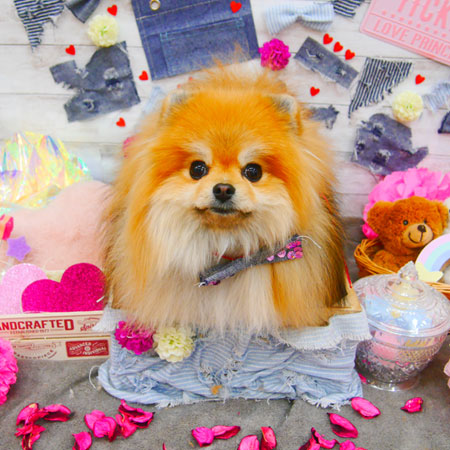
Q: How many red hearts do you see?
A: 10